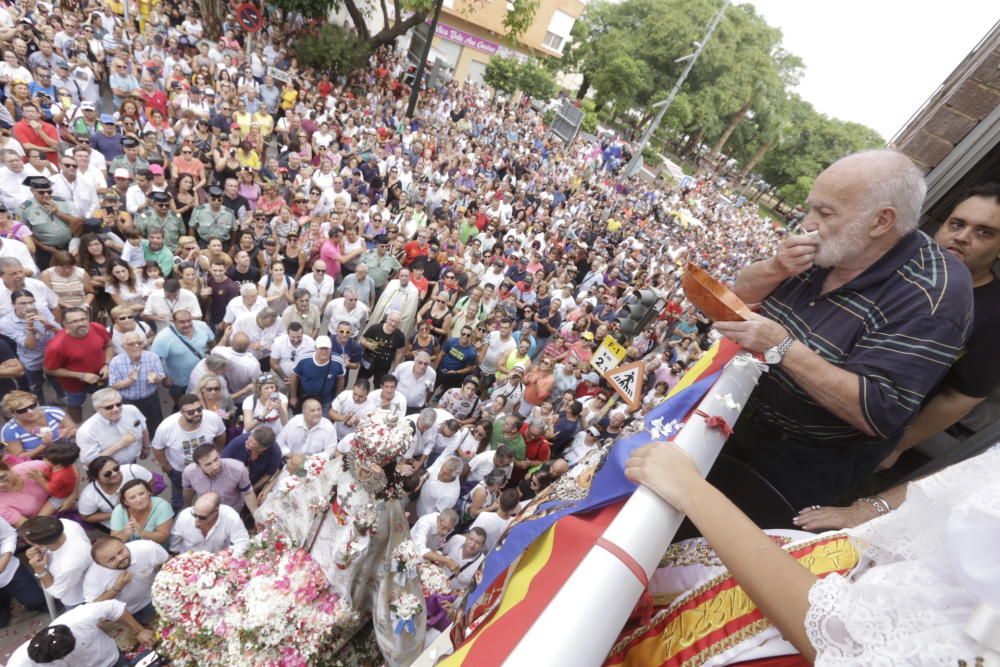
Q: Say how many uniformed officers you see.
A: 5